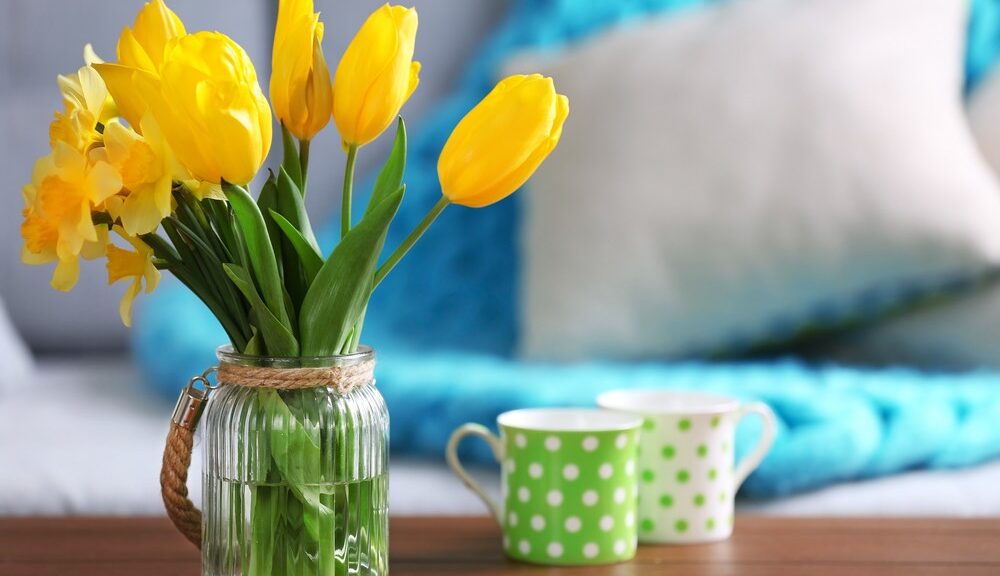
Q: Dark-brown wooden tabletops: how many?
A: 1